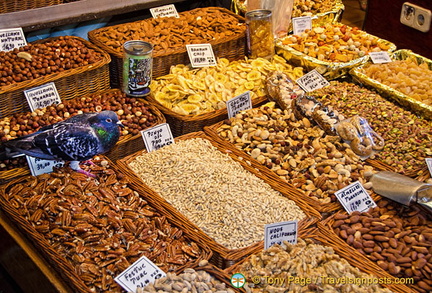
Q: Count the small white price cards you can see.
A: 14